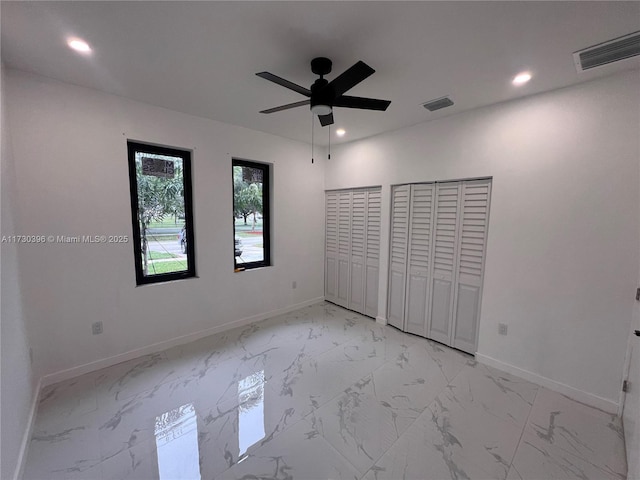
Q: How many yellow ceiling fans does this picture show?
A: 0